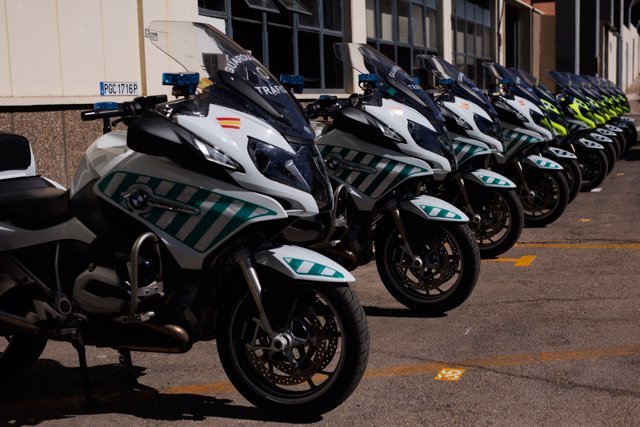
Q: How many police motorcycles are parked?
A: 11